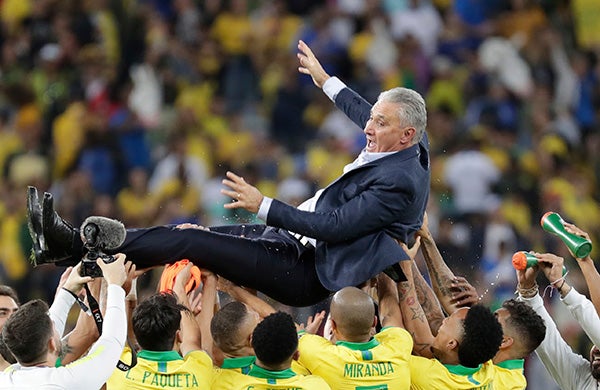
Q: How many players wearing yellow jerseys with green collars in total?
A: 6